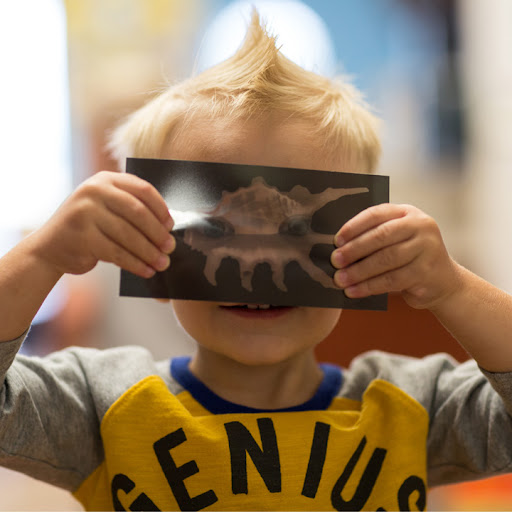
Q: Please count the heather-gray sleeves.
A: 2